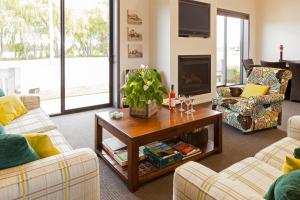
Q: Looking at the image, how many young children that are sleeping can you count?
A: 0